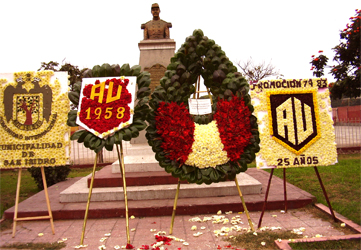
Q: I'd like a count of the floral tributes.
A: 4